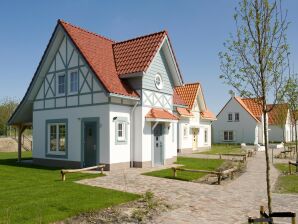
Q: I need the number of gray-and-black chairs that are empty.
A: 0